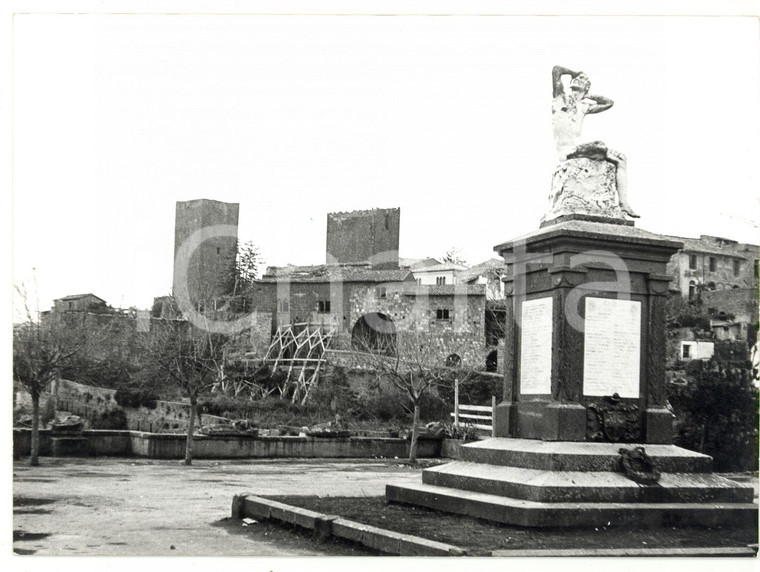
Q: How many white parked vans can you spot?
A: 0